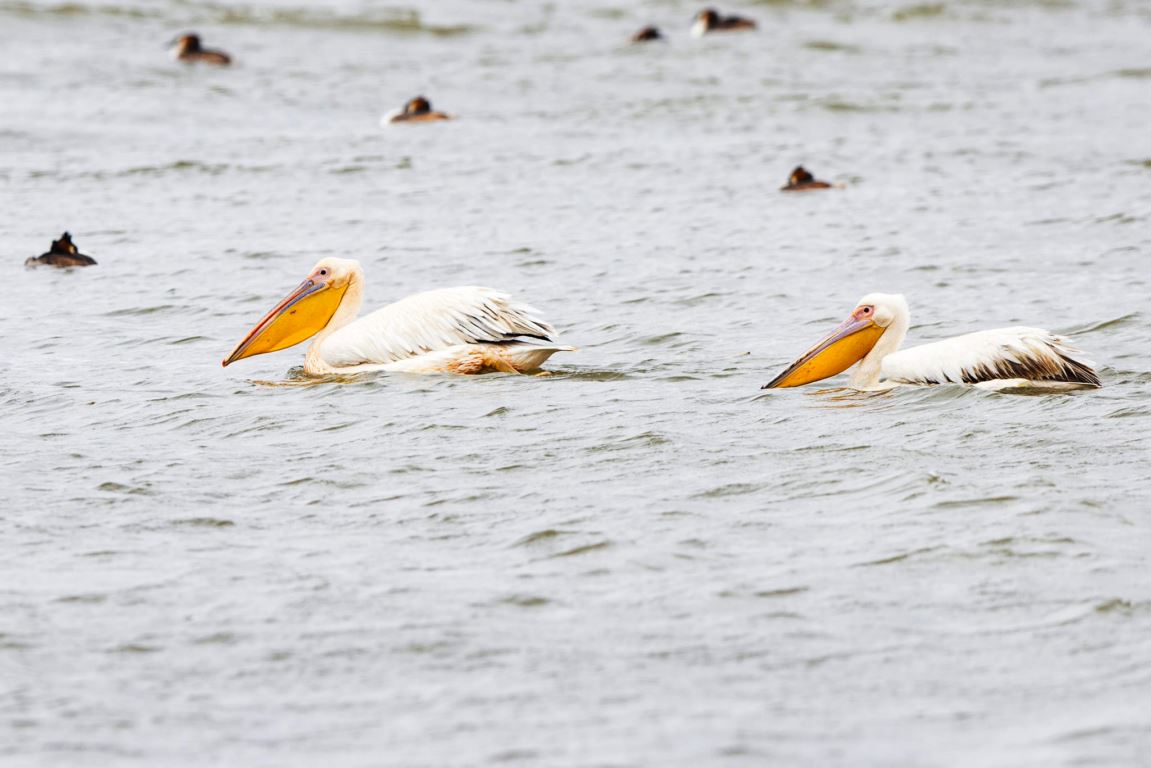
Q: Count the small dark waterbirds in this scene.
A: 6